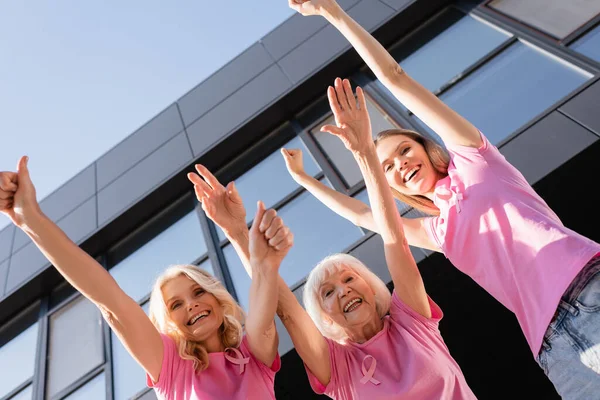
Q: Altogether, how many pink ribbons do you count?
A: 3